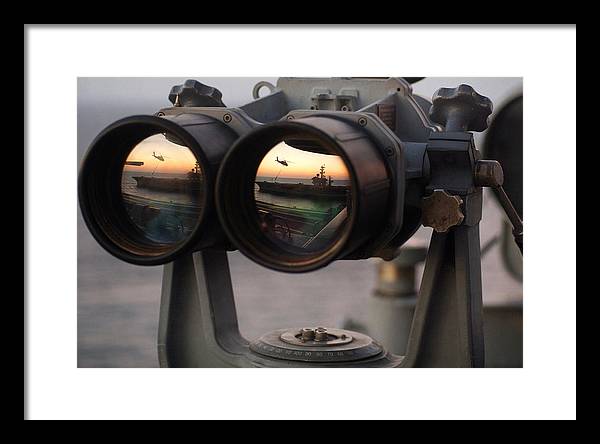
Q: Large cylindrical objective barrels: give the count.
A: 2